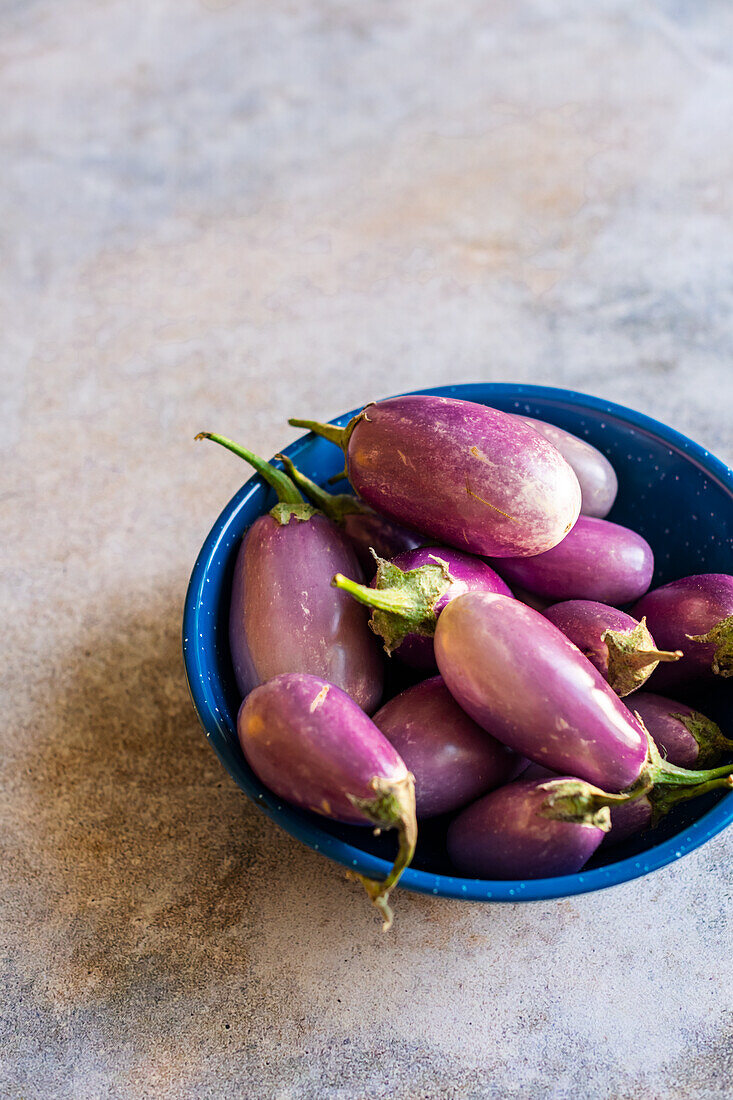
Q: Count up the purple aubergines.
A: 14